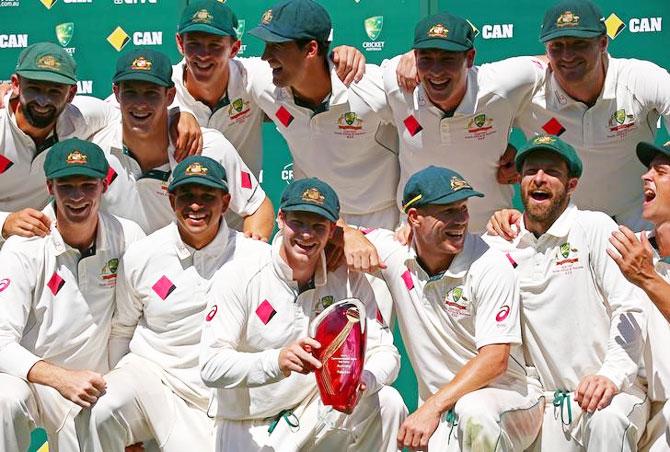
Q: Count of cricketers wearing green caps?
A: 12